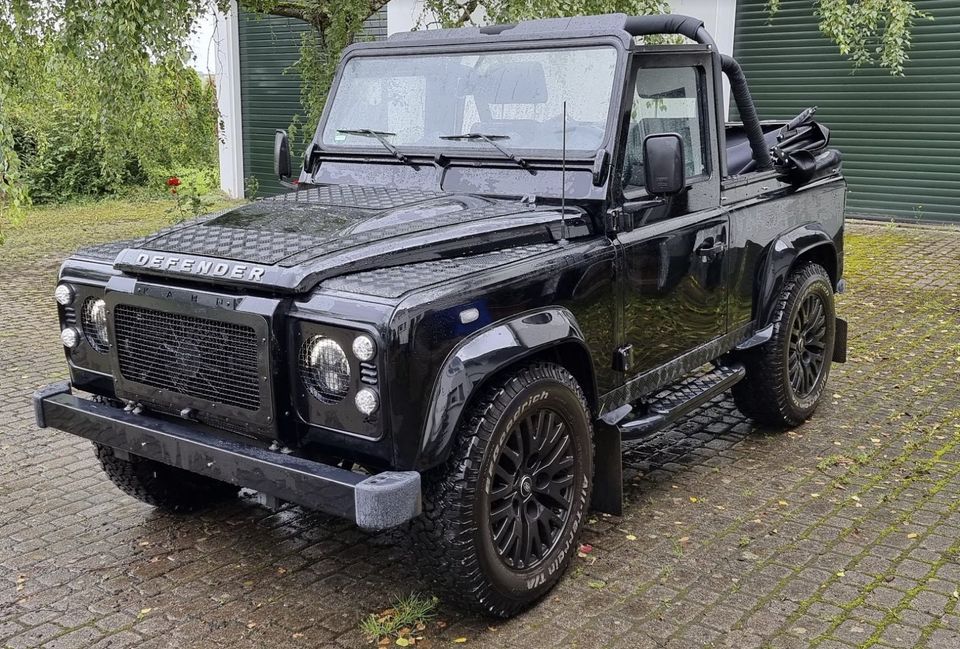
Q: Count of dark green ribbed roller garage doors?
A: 2